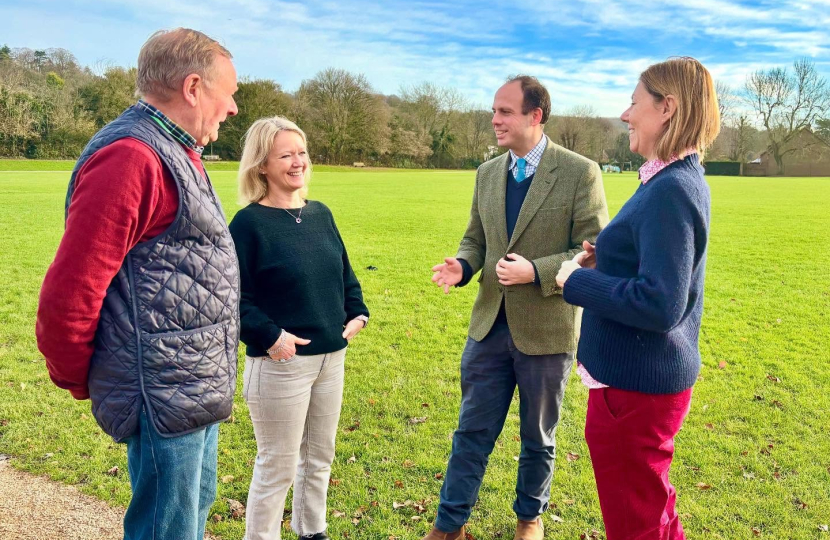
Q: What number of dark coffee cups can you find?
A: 0